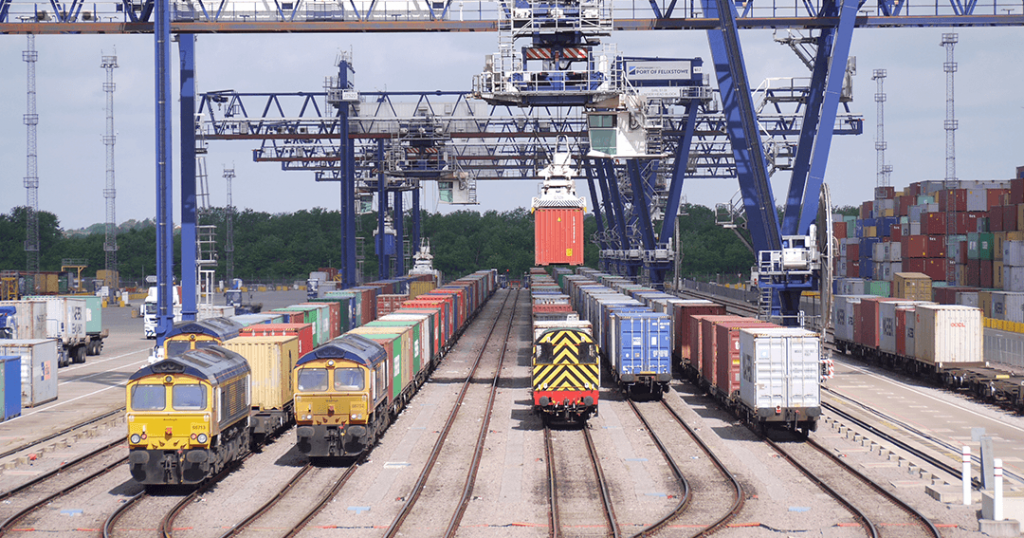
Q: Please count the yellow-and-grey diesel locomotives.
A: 3